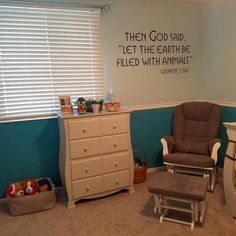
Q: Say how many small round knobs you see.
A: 8